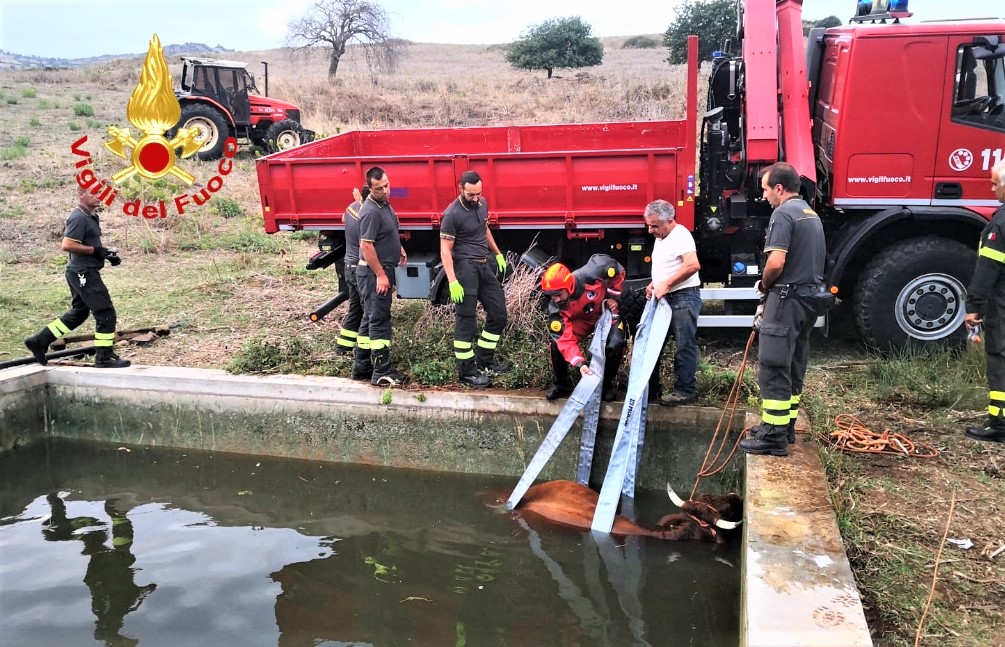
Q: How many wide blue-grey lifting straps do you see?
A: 2